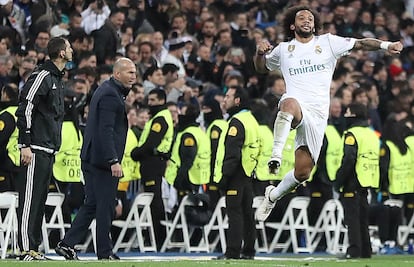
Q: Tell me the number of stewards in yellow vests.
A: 11